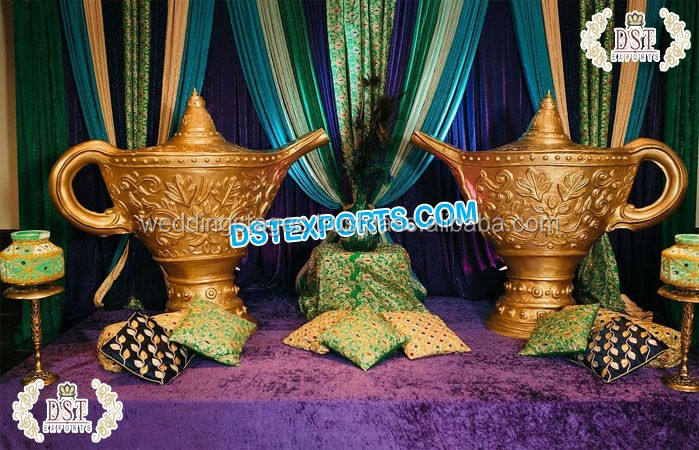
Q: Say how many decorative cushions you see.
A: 9